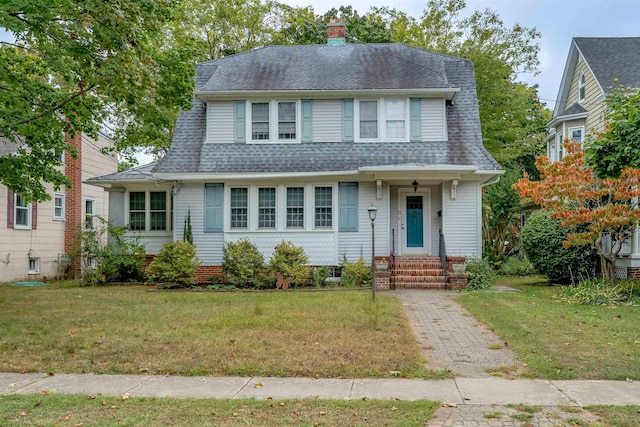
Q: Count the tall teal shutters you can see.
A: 6